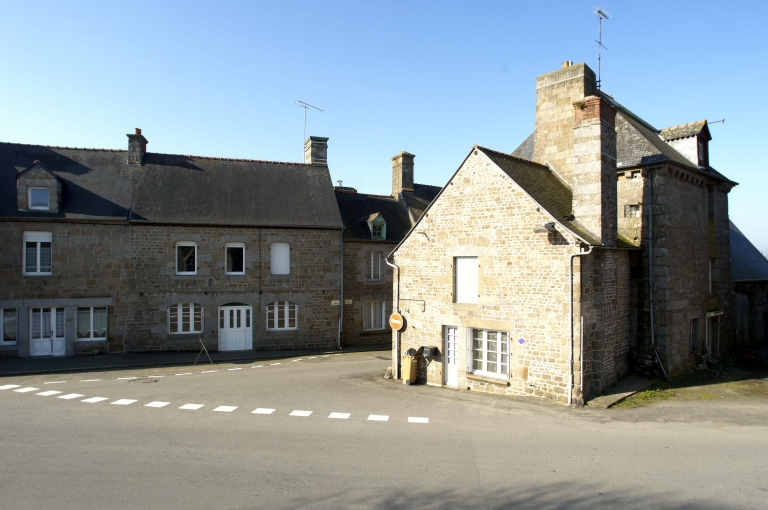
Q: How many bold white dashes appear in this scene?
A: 14